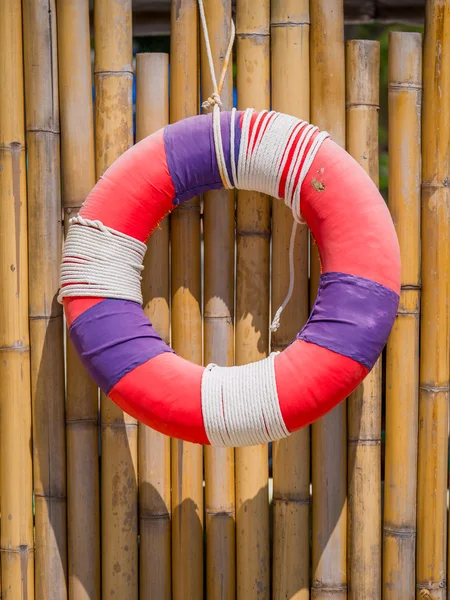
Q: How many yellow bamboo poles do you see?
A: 13